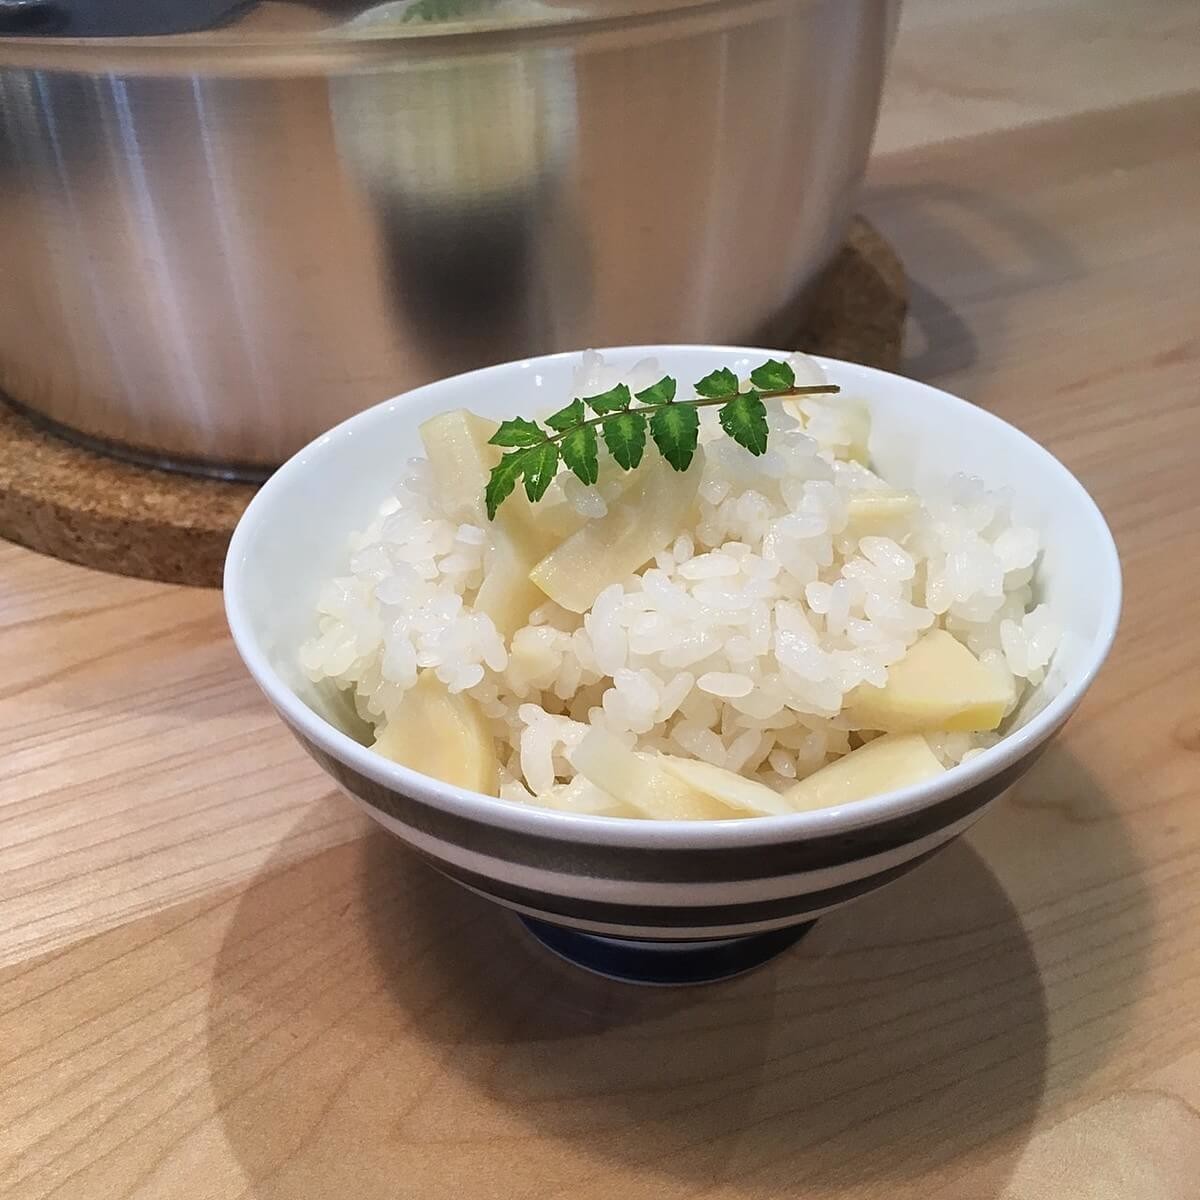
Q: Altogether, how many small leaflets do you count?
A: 12